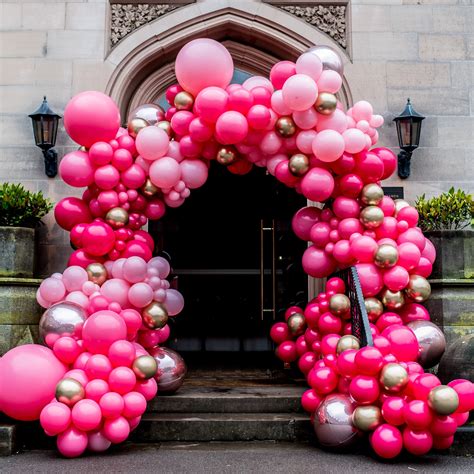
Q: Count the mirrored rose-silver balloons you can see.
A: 6